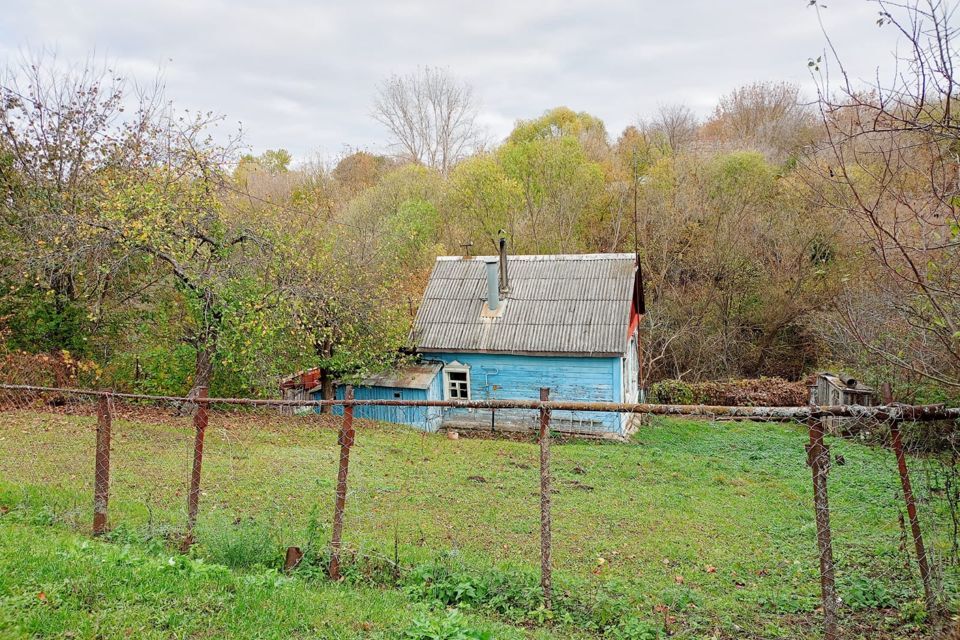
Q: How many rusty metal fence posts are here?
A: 6